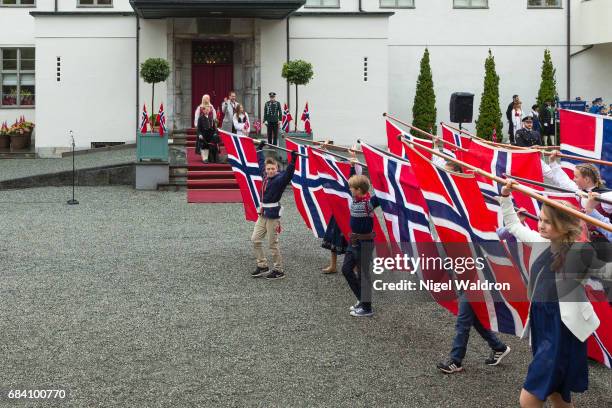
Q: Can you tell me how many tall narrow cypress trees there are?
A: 3